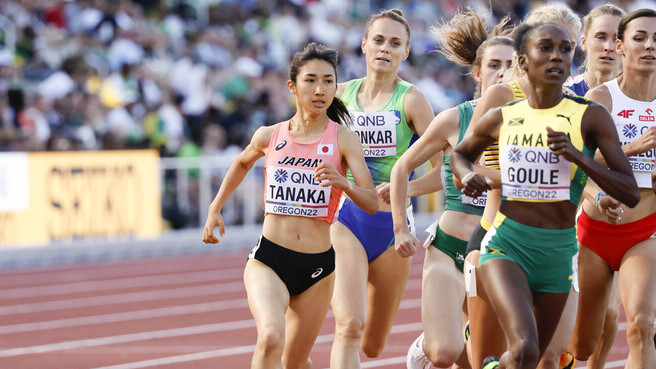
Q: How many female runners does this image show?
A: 7